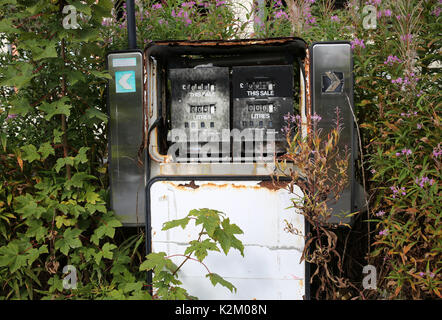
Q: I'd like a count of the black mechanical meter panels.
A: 2